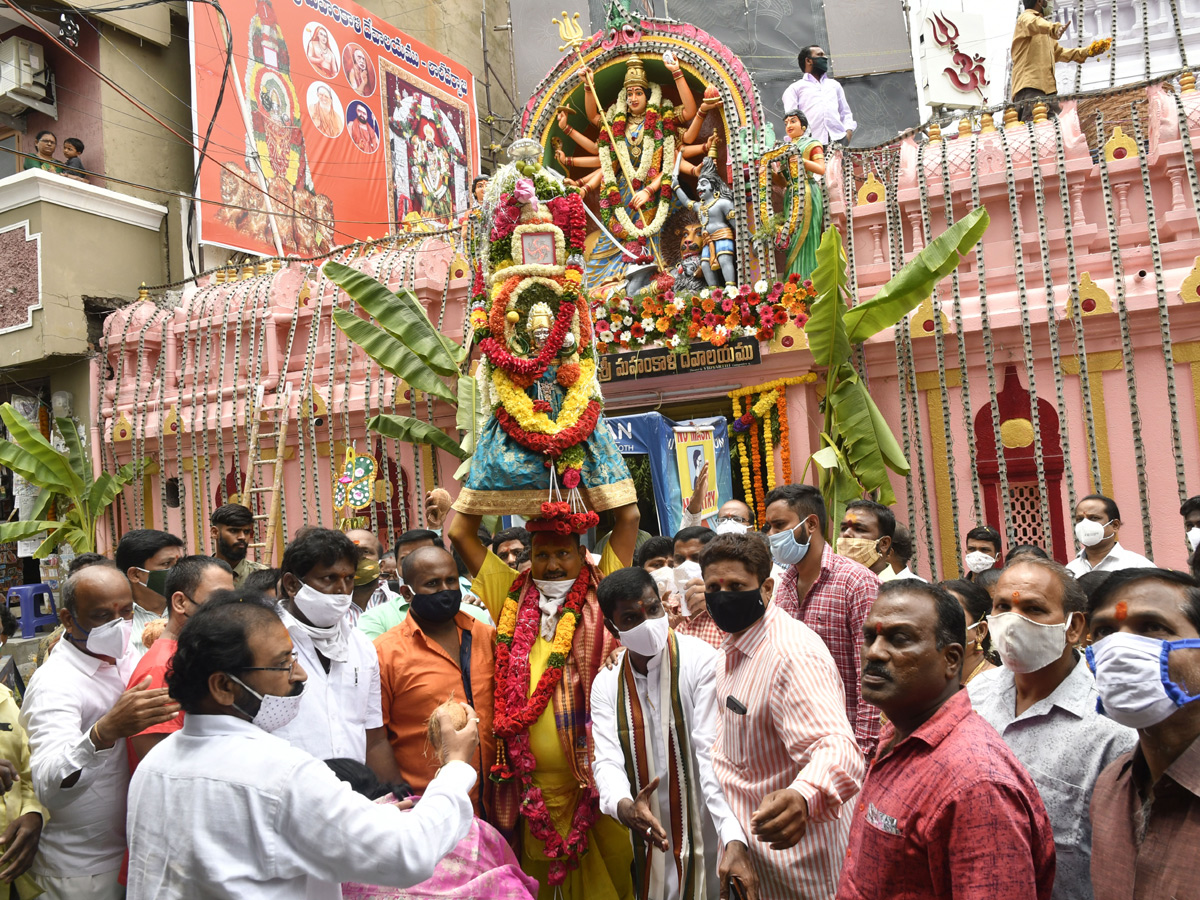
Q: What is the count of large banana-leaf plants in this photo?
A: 3